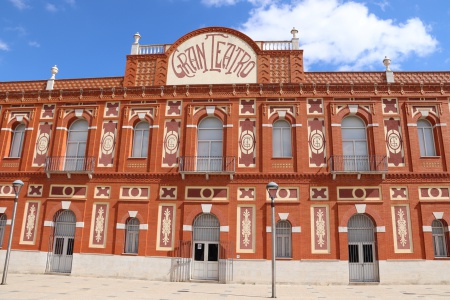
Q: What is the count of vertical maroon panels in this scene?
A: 12